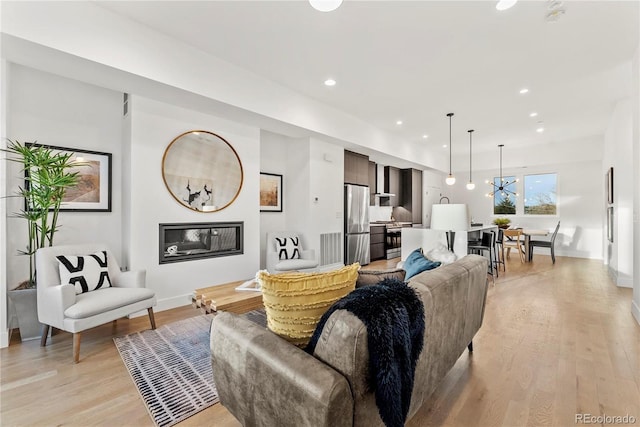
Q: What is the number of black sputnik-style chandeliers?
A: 1